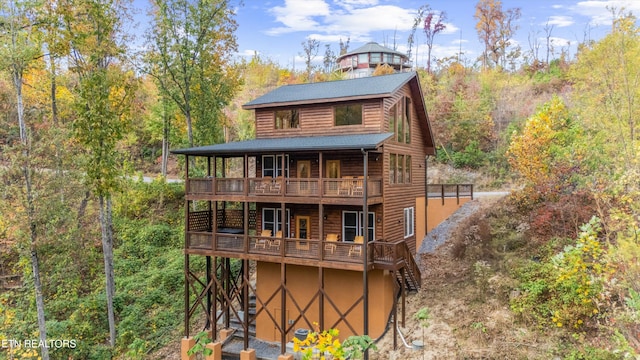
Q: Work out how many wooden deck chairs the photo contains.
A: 8